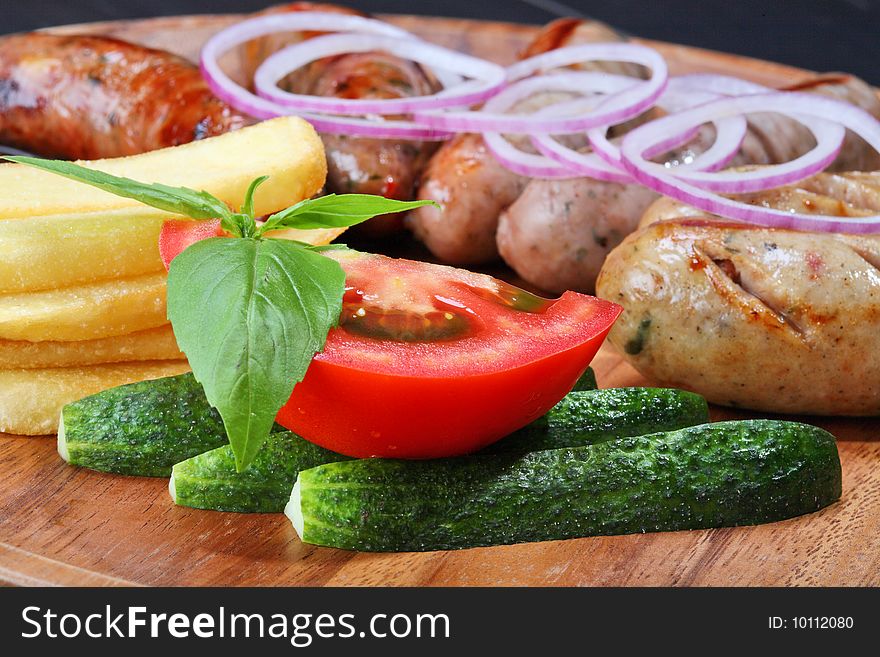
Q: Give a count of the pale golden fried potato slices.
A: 5